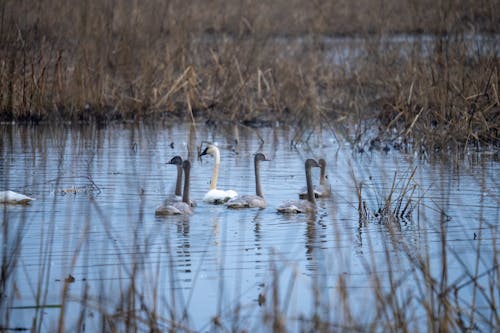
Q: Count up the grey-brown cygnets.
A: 5